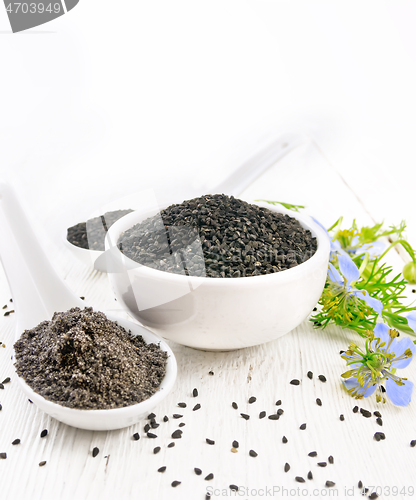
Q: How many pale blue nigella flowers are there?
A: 3